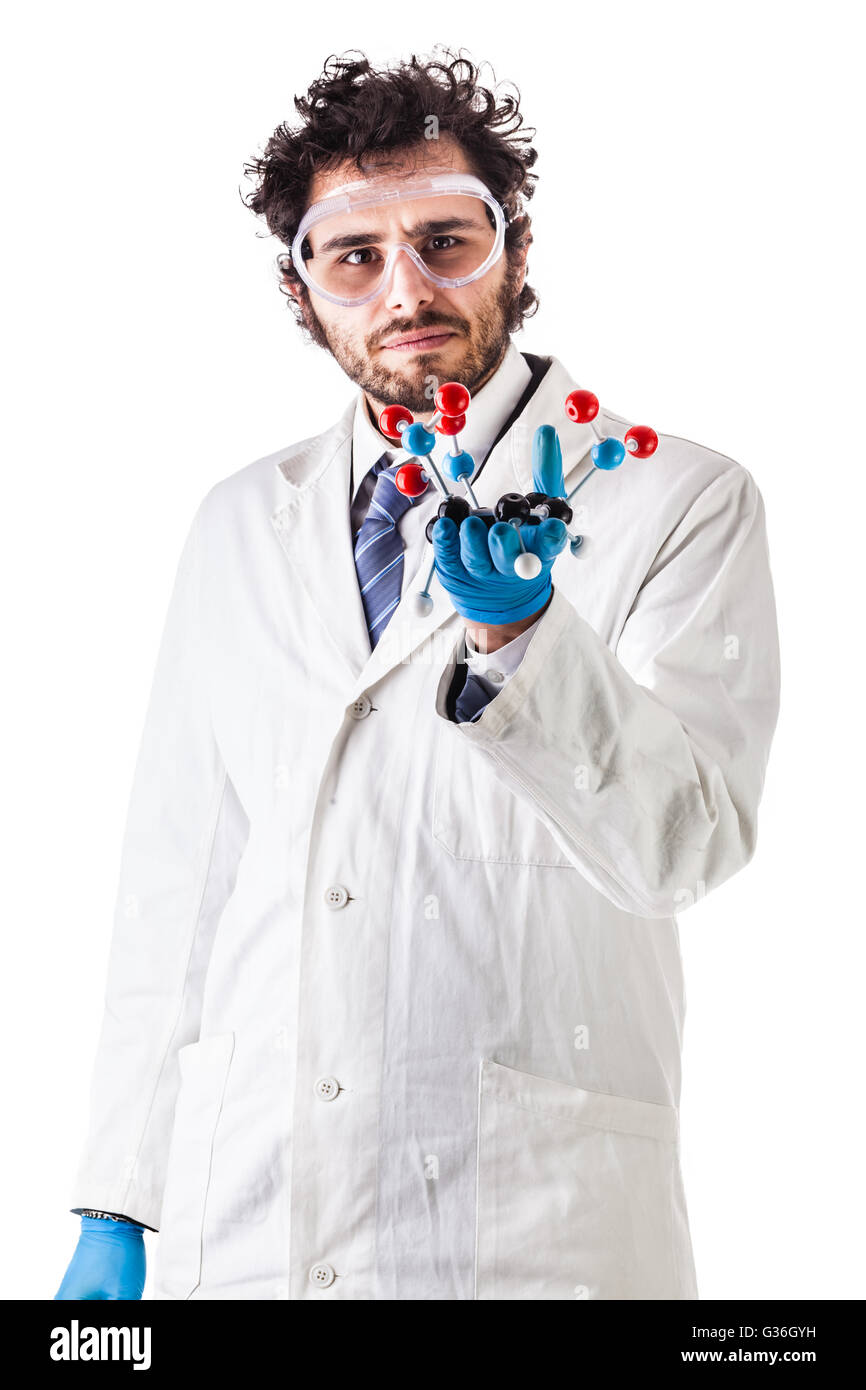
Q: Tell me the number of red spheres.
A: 6